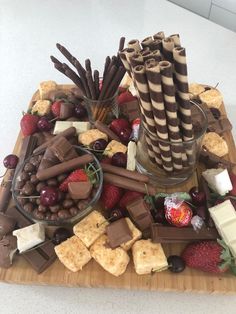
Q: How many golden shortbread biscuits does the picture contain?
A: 12